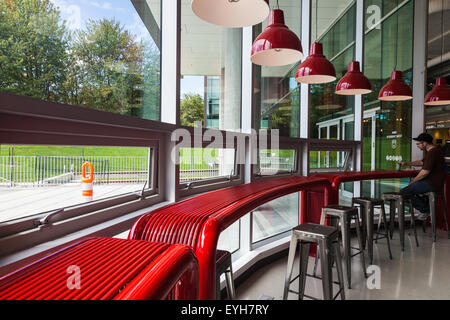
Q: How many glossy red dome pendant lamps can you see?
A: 6